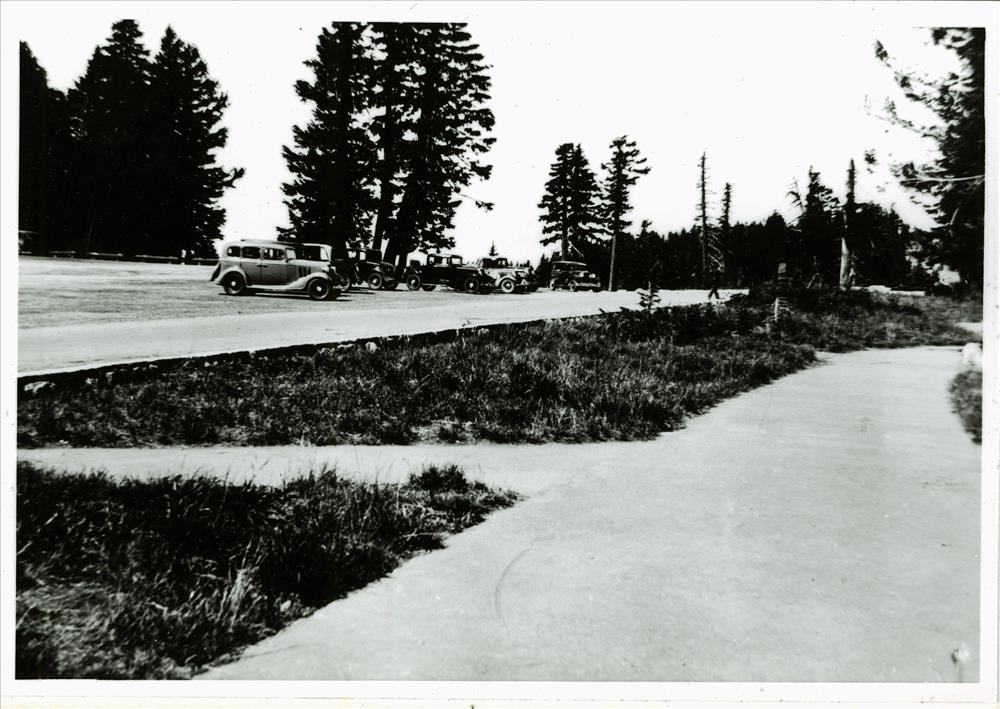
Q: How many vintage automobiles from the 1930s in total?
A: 6